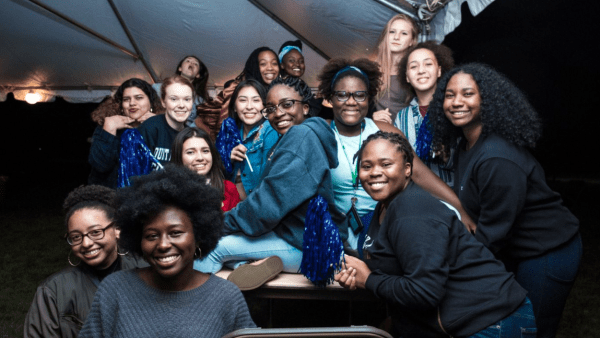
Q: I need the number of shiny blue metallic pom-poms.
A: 4